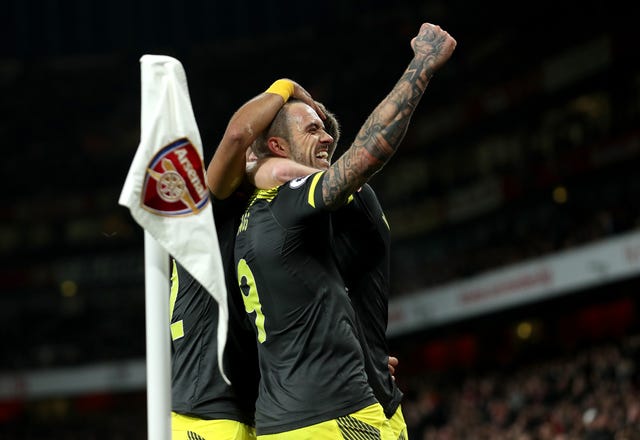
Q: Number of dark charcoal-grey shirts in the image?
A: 3